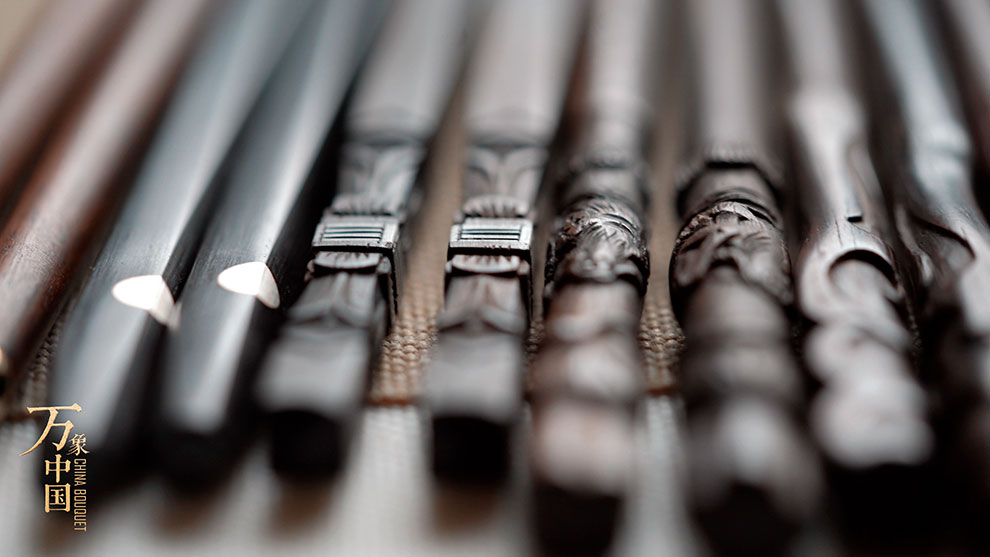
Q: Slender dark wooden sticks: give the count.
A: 11